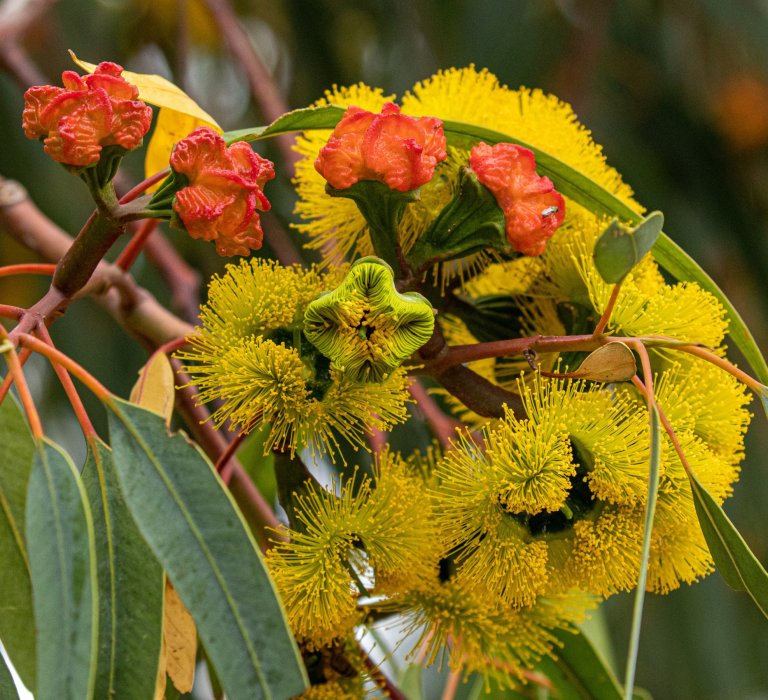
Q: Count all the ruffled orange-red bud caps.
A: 4